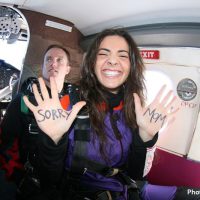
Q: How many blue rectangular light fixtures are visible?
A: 0